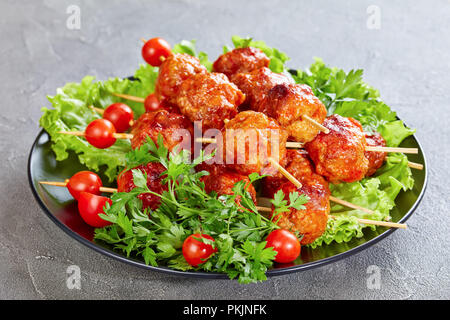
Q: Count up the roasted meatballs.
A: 13